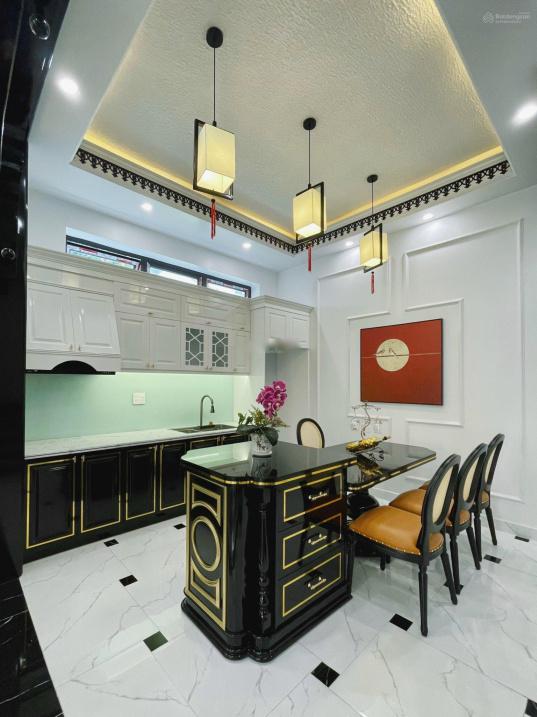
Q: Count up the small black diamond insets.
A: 10